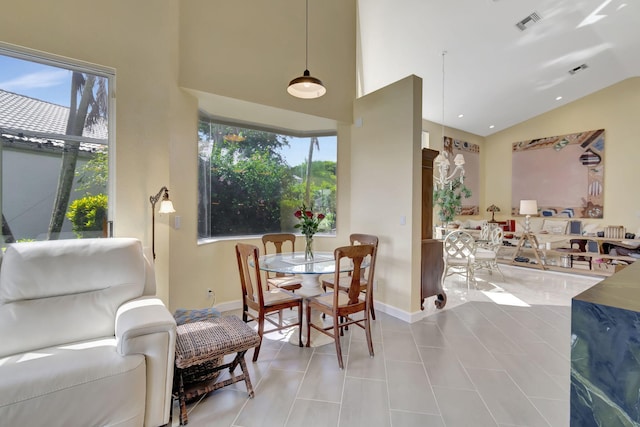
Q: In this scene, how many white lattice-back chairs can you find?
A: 3